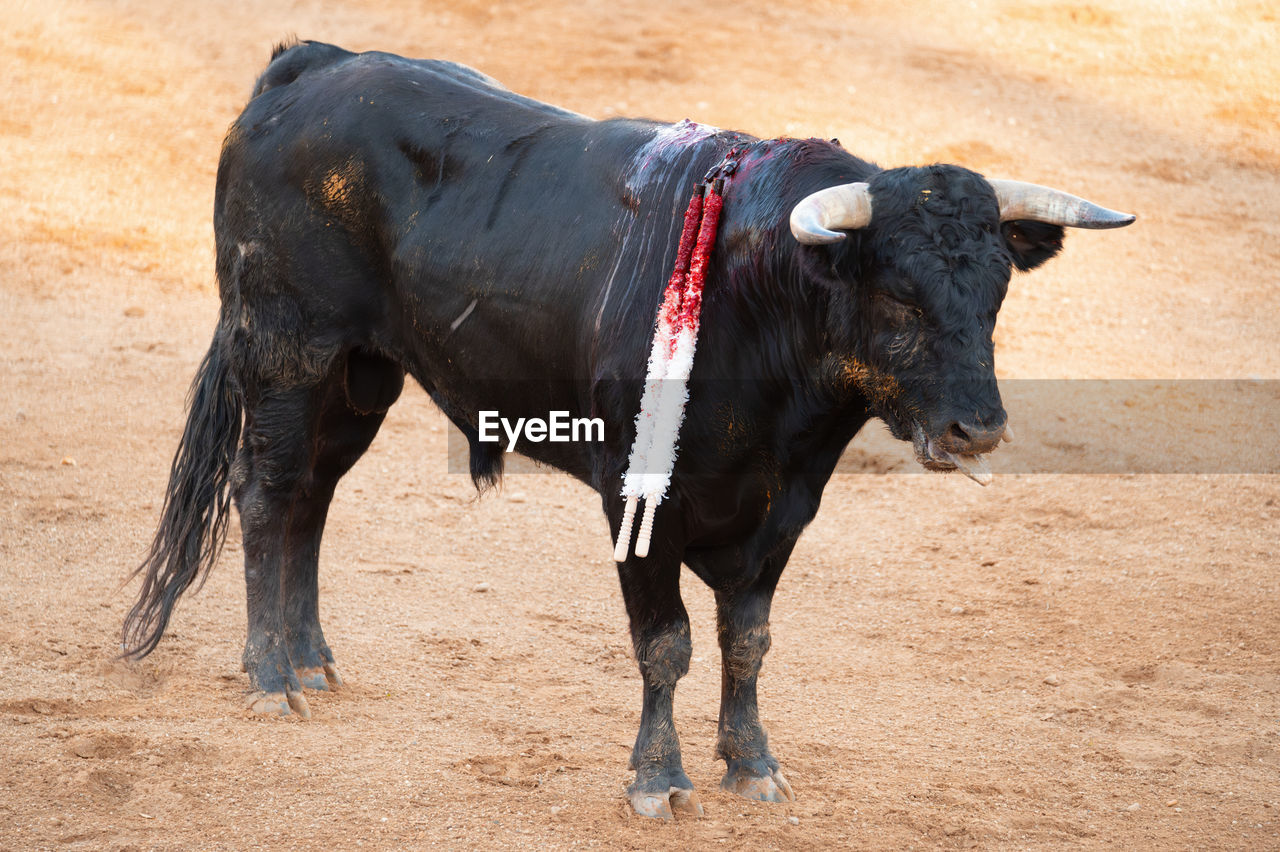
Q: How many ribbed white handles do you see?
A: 2